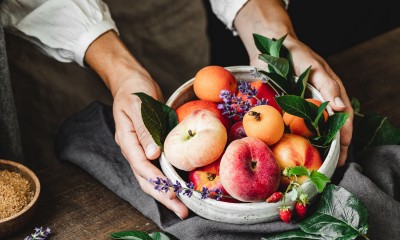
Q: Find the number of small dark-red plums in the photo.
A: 1